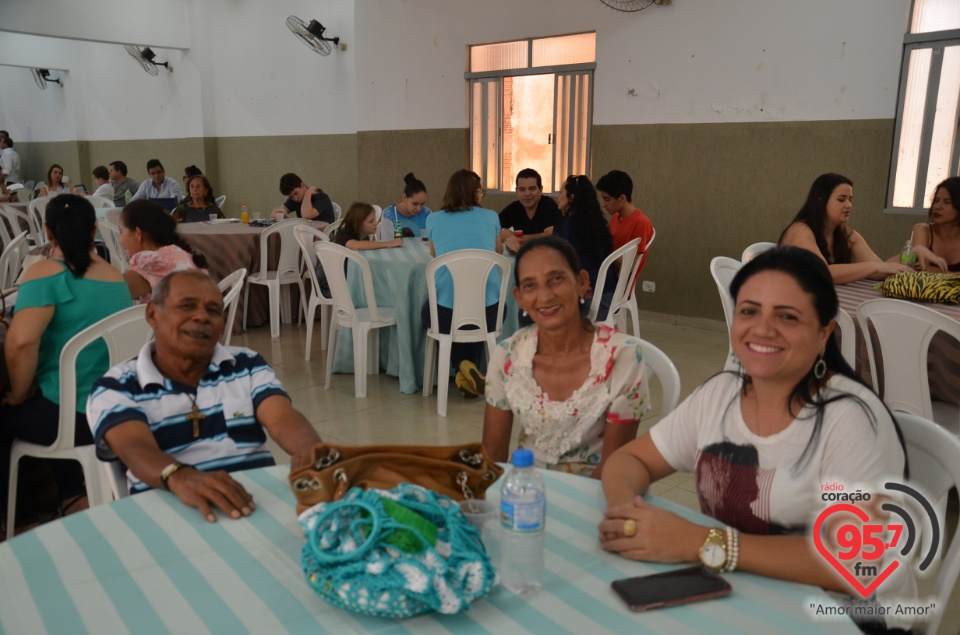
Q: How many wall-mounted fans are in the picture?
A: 4